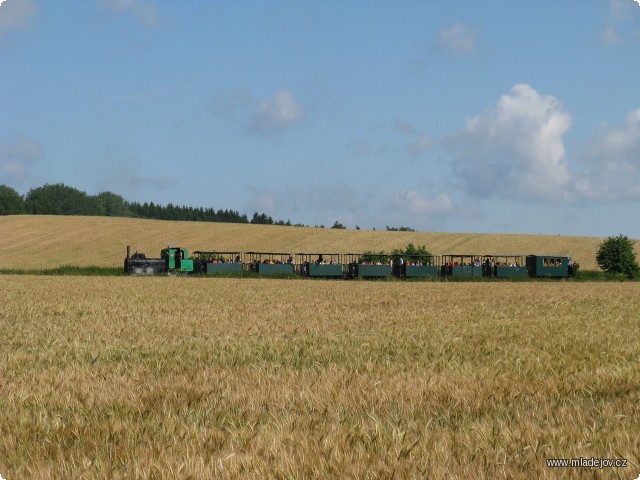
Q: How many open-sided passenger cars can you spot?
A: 7